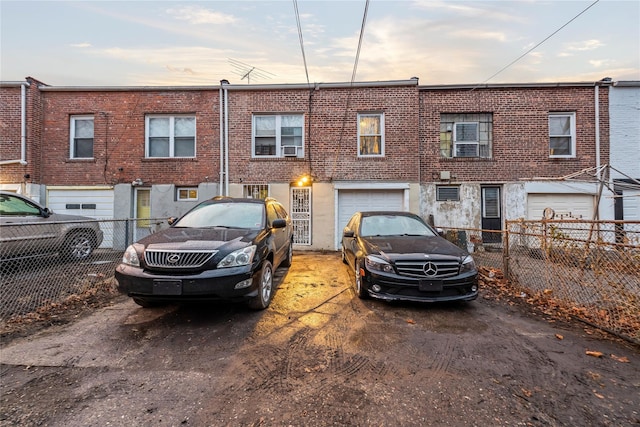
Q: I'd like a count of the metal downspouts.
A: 4